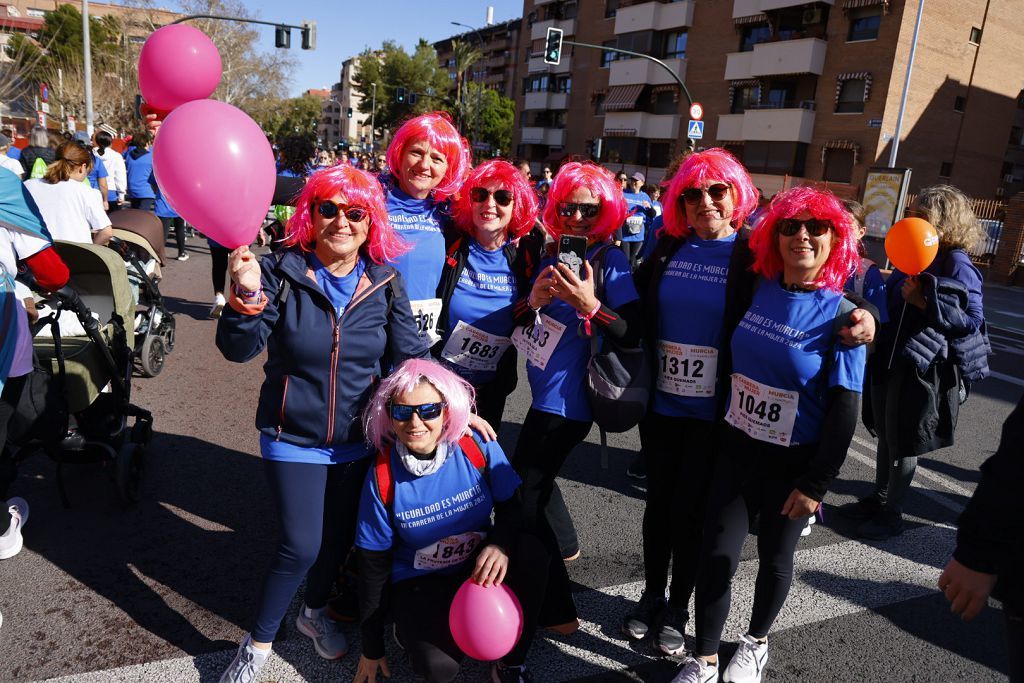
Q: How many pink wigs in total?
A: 7